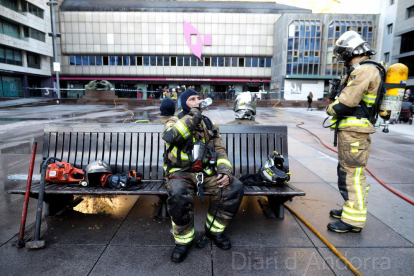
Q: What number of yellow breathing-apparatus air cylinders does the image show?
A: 1